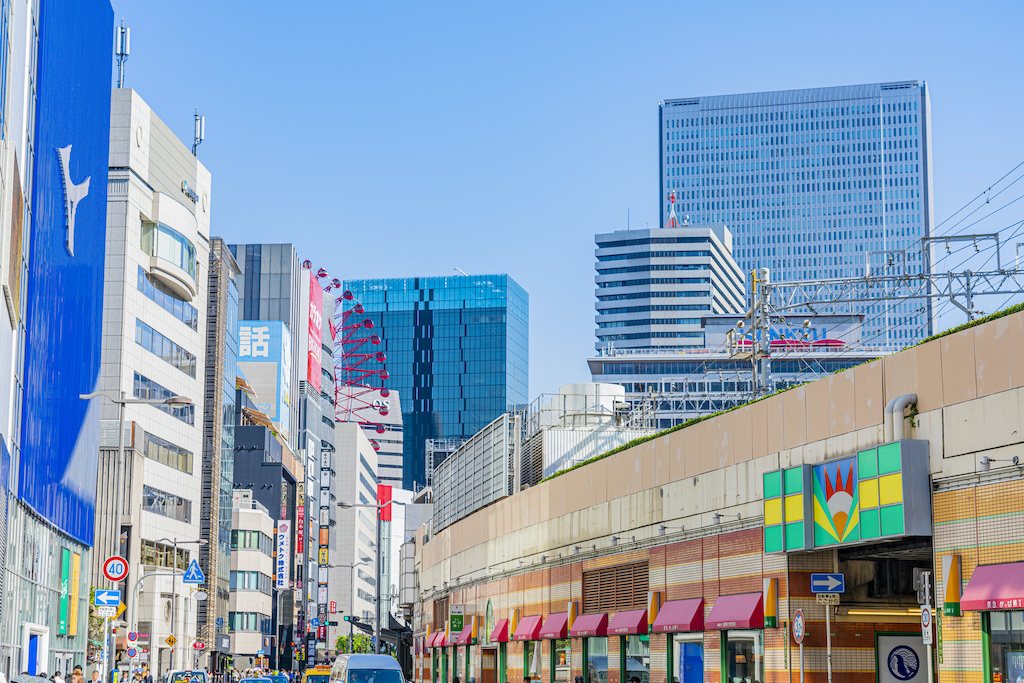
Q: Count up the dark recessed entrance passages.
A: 1